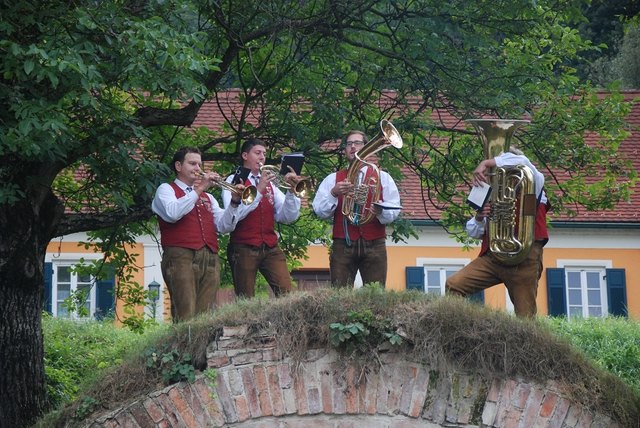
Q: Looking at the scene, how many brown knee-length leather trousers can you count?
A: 4